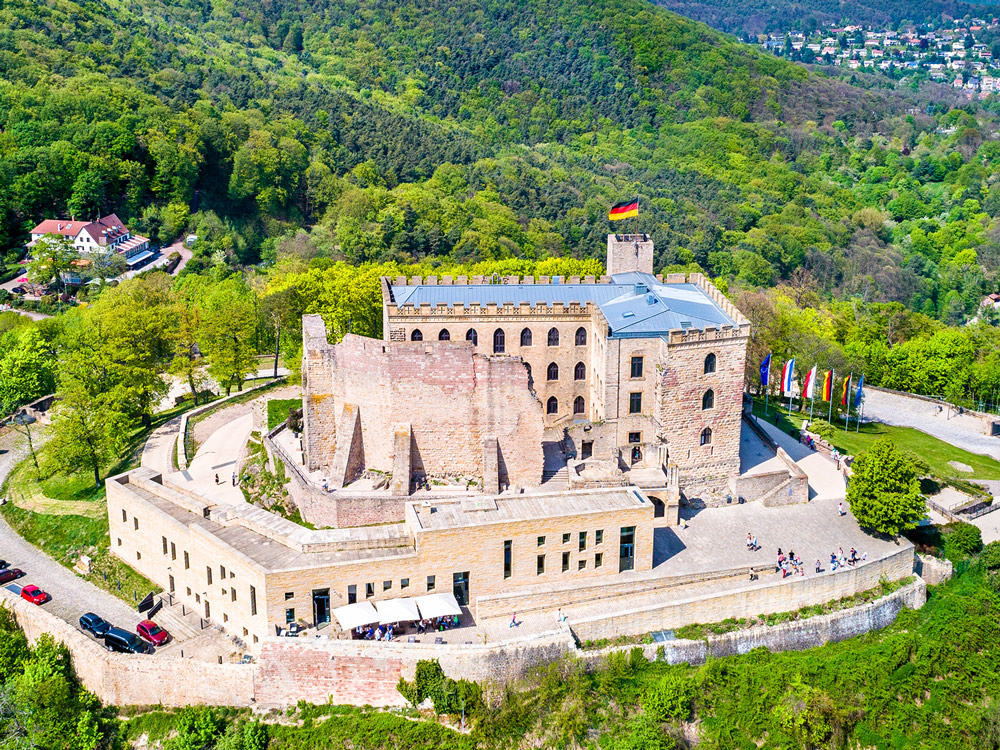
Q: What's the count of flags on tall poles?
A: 7